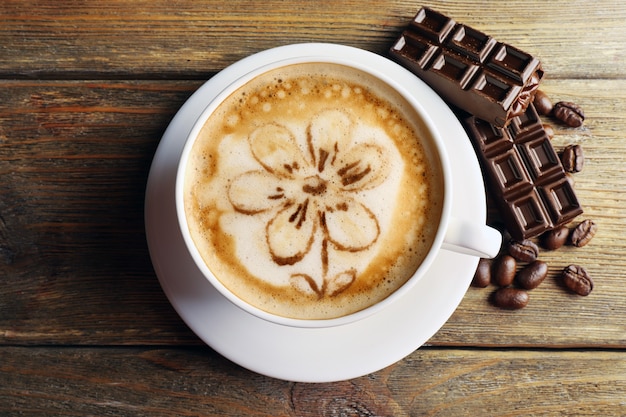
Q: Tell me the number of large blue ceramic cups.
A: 0